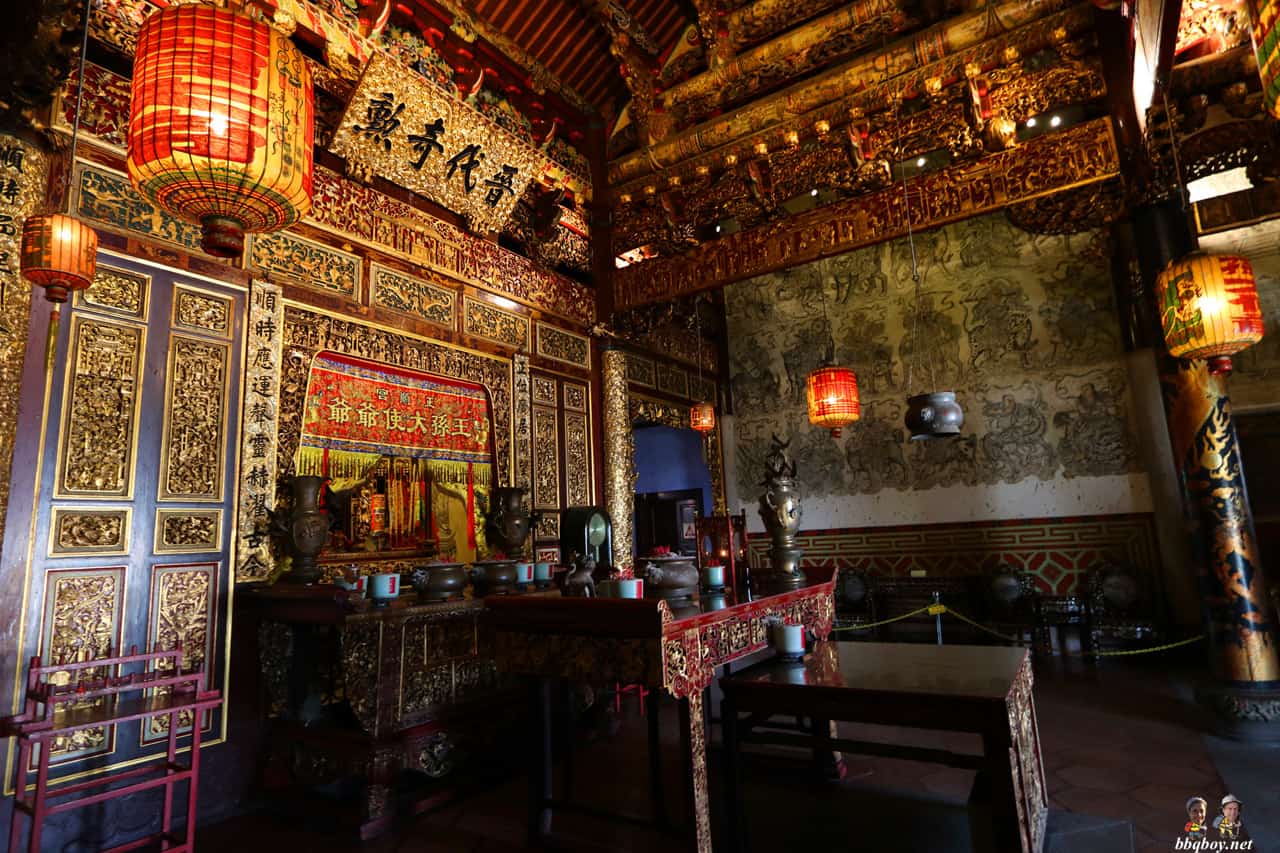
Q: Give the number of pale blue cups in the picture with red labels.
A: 7